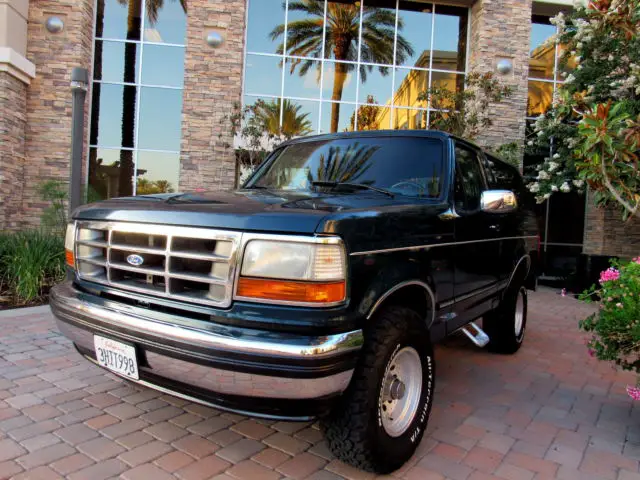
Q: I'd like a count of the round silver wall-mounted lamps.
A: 3